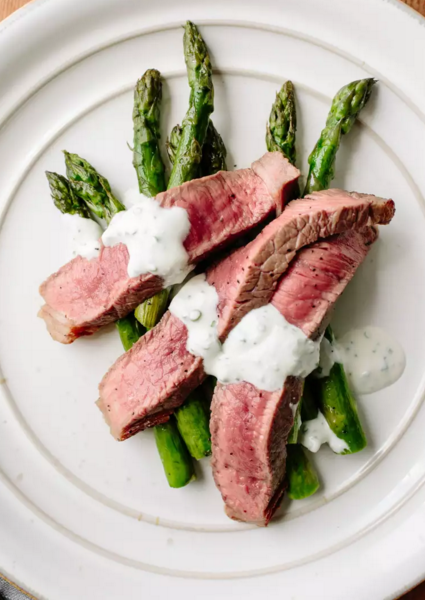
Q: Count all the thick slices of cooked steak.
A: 3